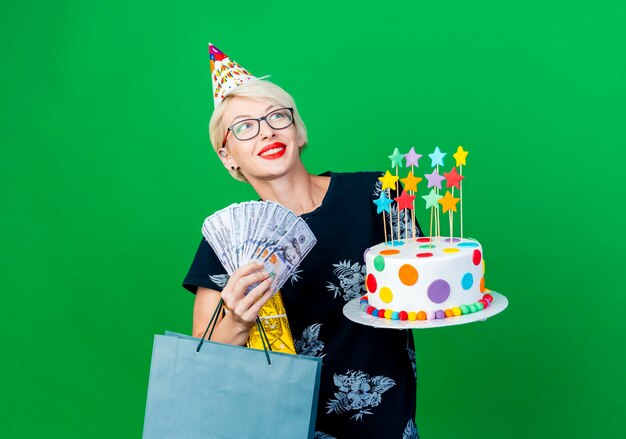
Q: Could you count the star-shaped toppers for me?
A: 12